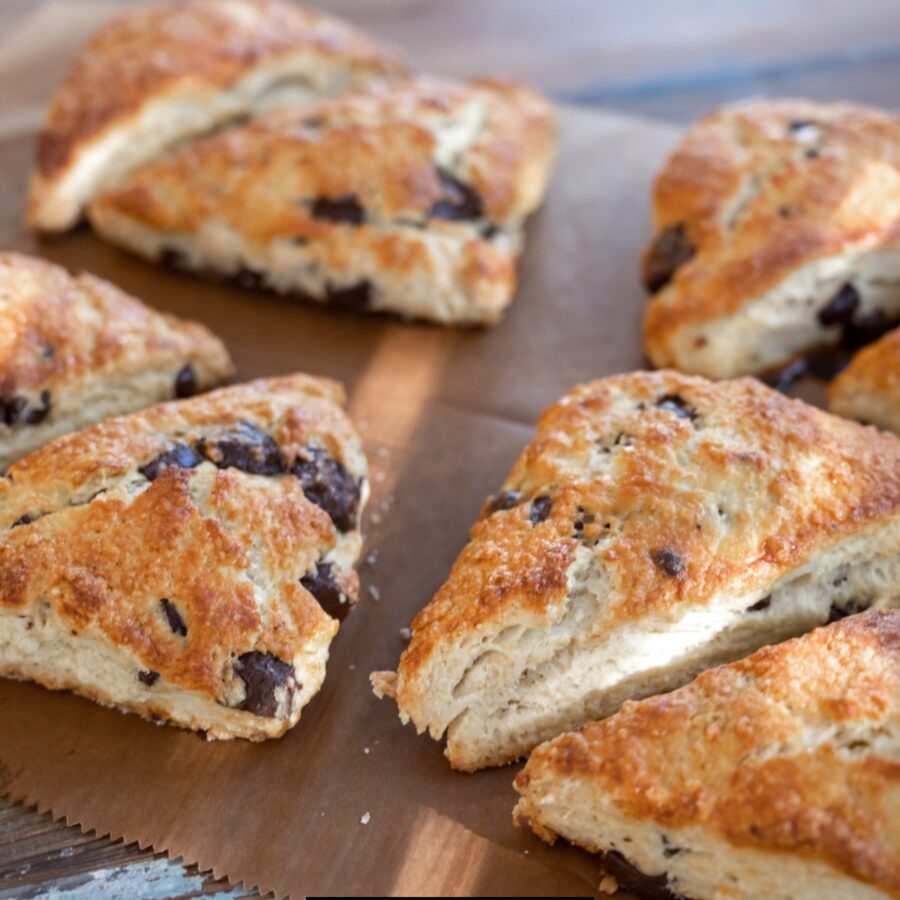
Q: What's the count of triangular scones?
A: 8